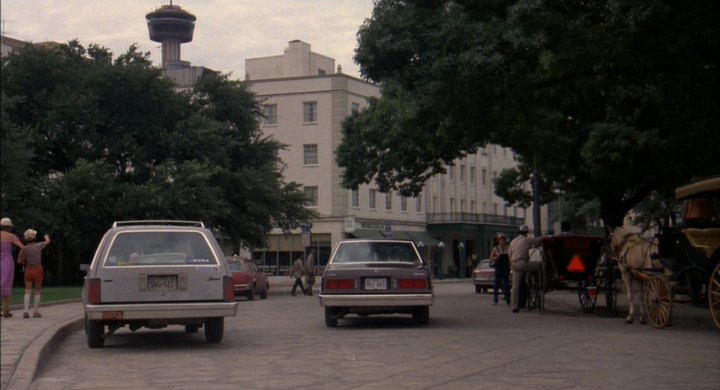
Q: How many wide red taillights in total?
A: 2